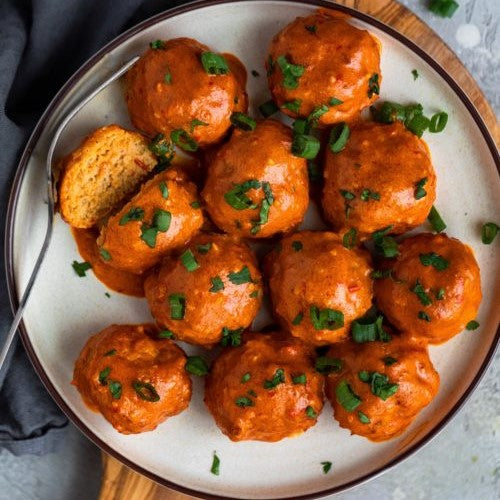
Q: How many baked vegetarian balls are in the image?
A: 11